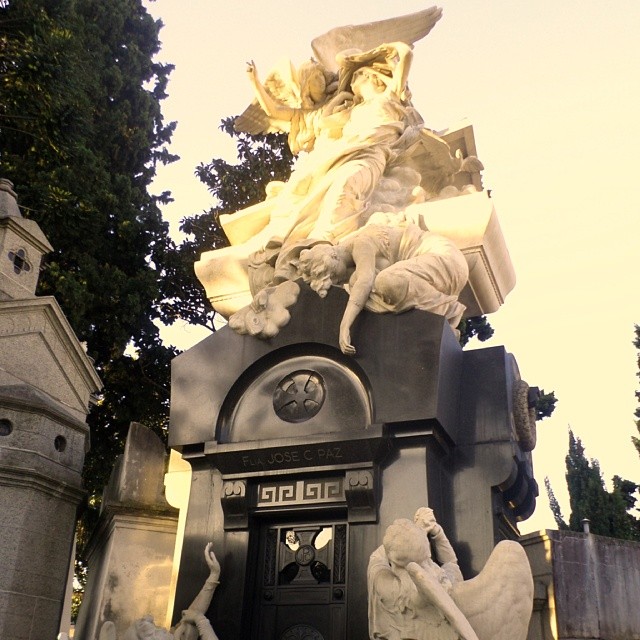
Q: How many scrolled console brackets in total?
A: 2